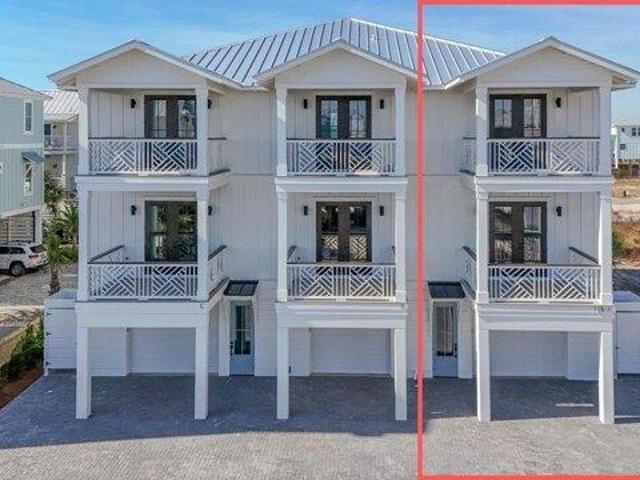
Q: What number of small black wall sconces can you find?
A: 10